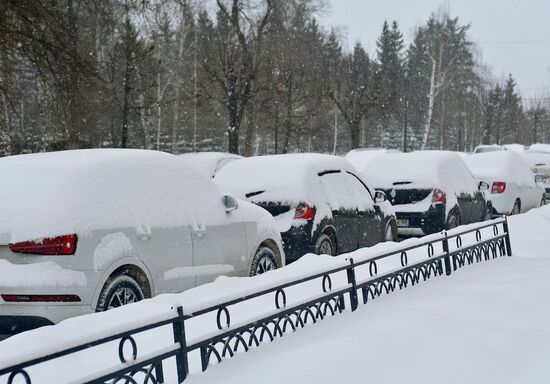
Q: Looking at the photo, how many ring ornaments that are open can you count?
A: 11